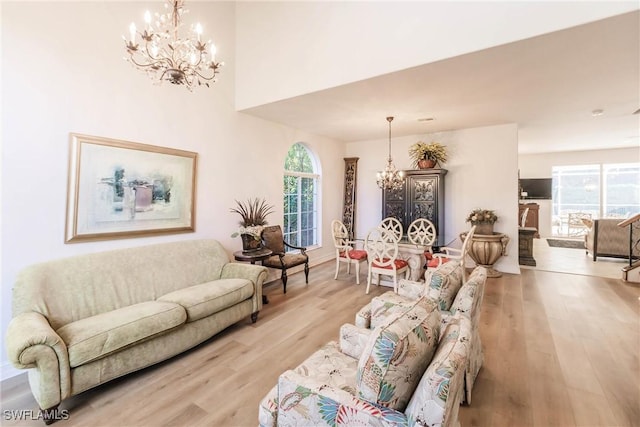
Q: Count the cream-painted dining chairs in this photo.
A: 5